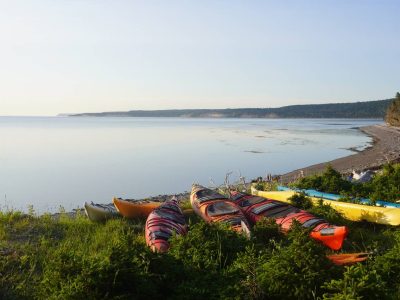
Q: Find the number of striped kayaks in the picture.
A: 3